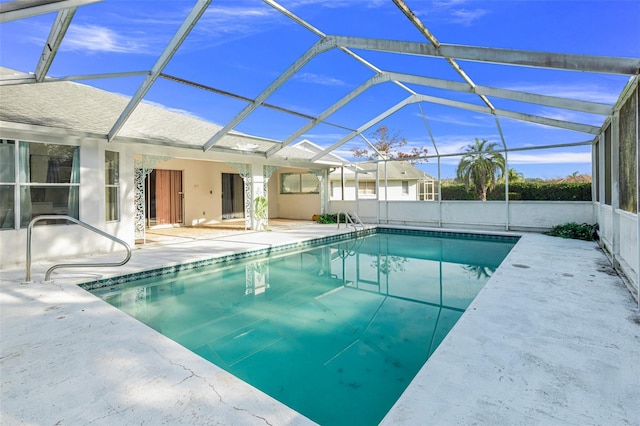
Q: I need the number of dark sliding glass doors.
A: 2